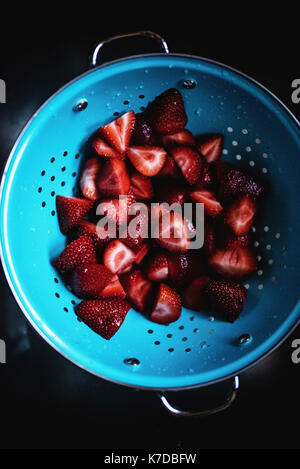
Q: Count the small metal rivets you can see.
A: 4